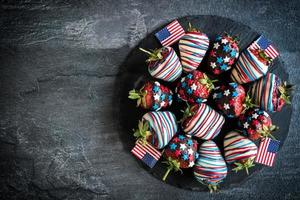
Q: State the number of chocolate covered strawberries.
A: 14